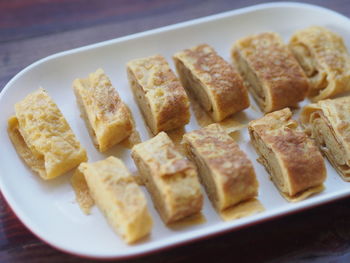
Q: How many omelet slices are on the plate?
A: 11